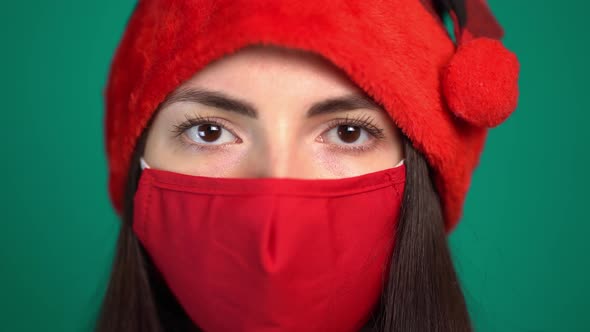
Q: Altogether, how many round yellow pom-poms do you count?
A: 0